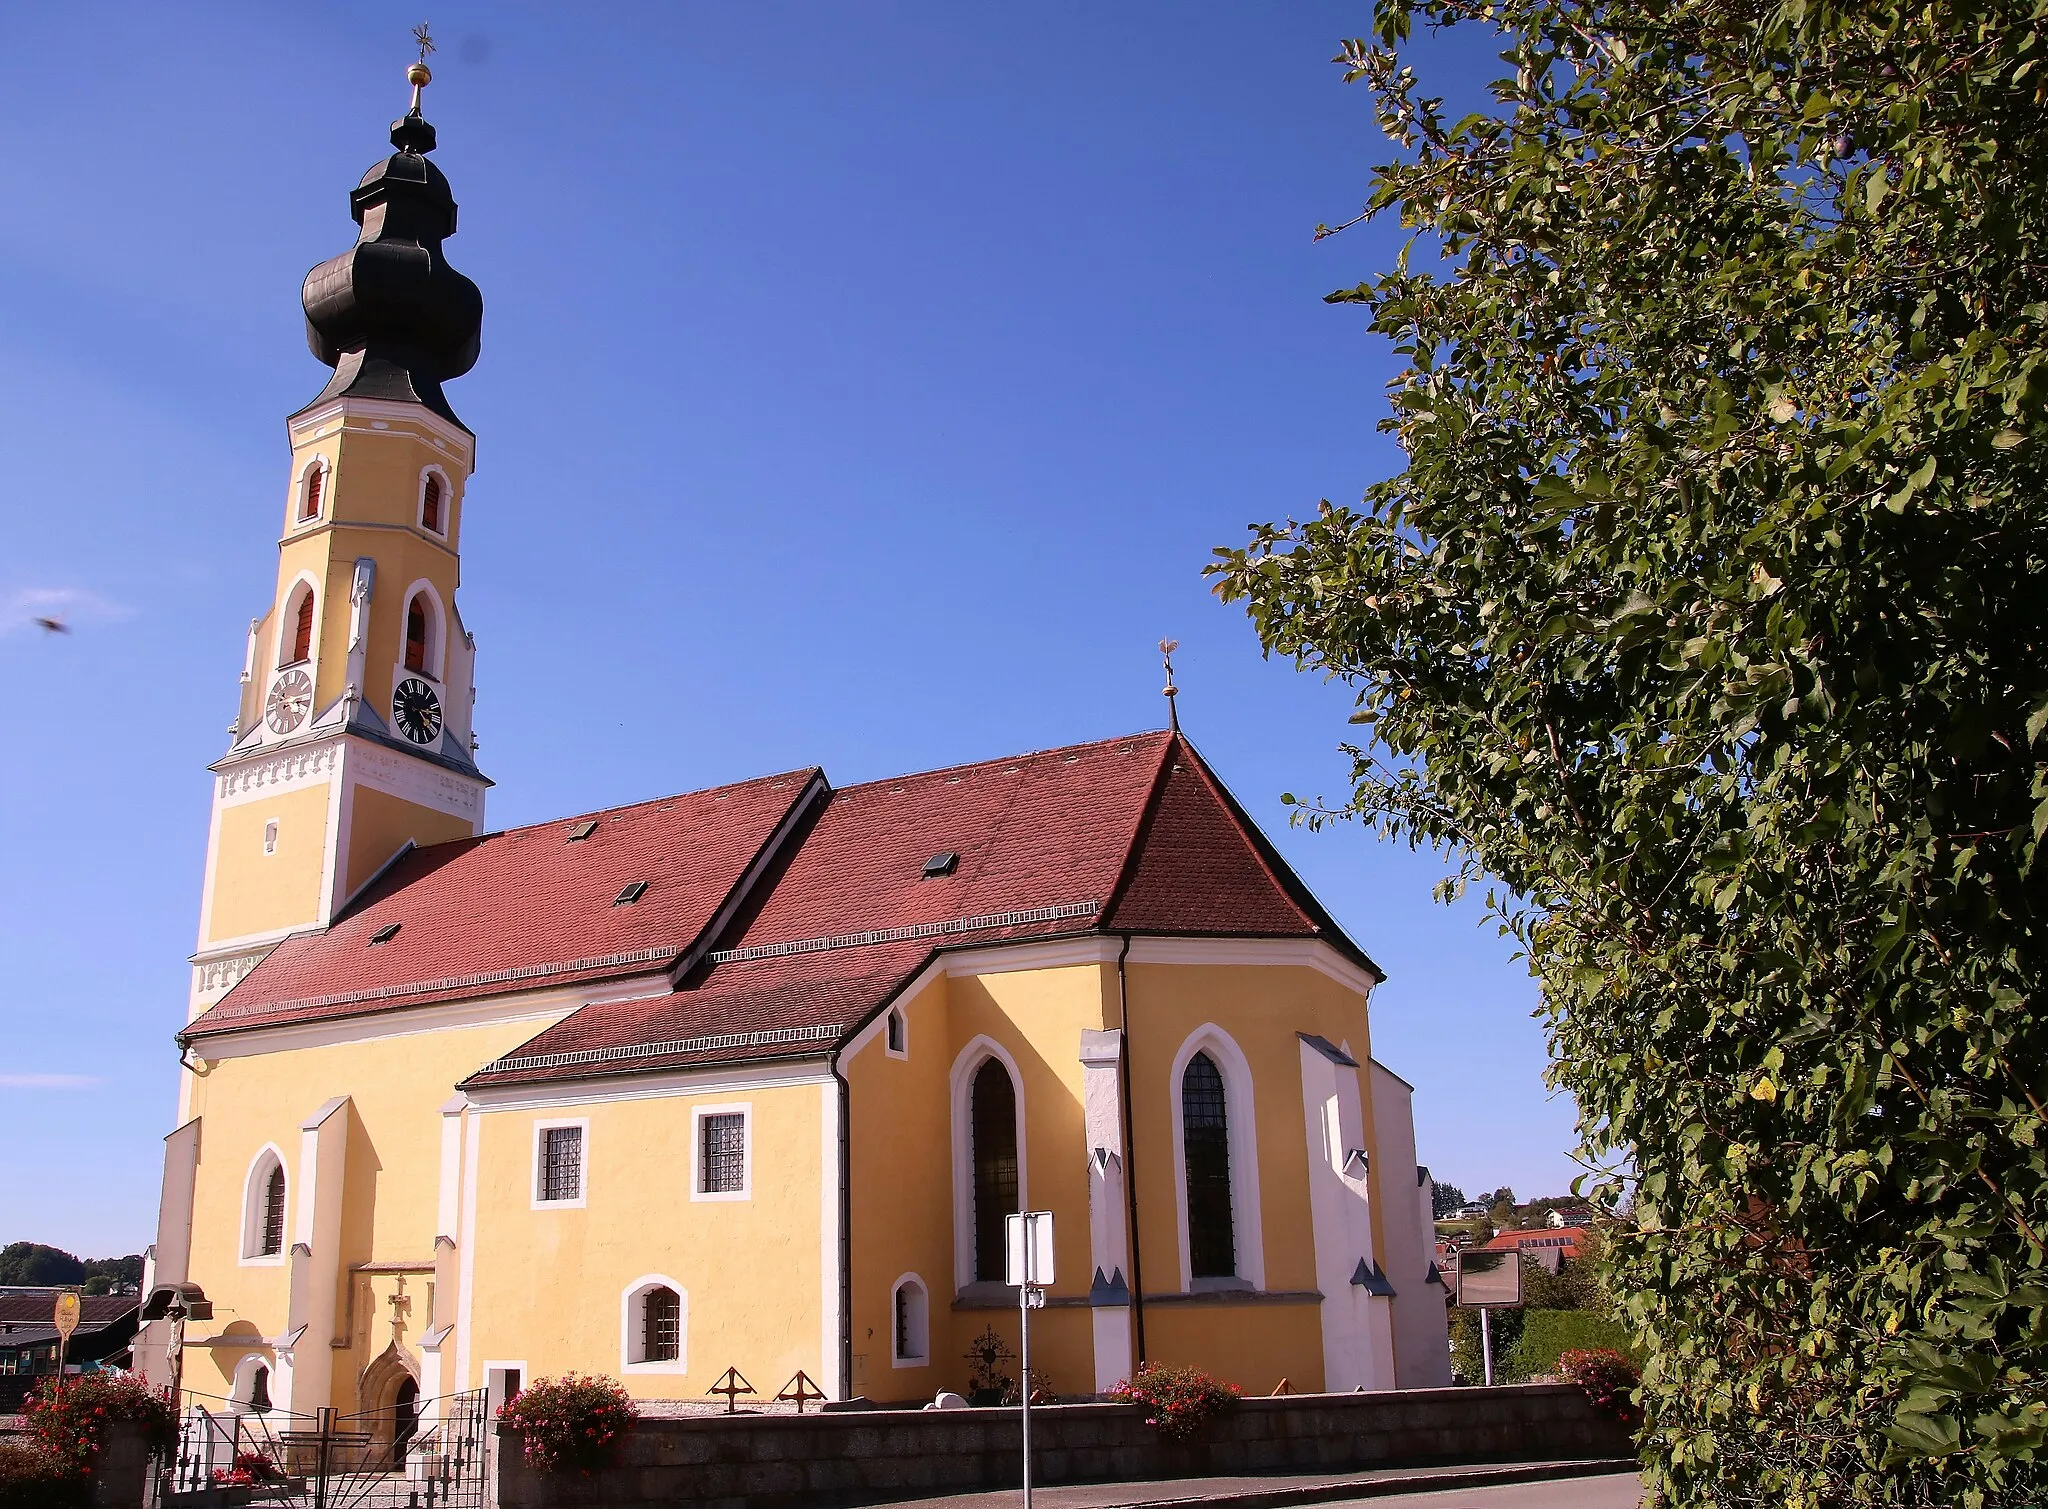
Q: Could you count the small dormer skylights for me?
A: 4